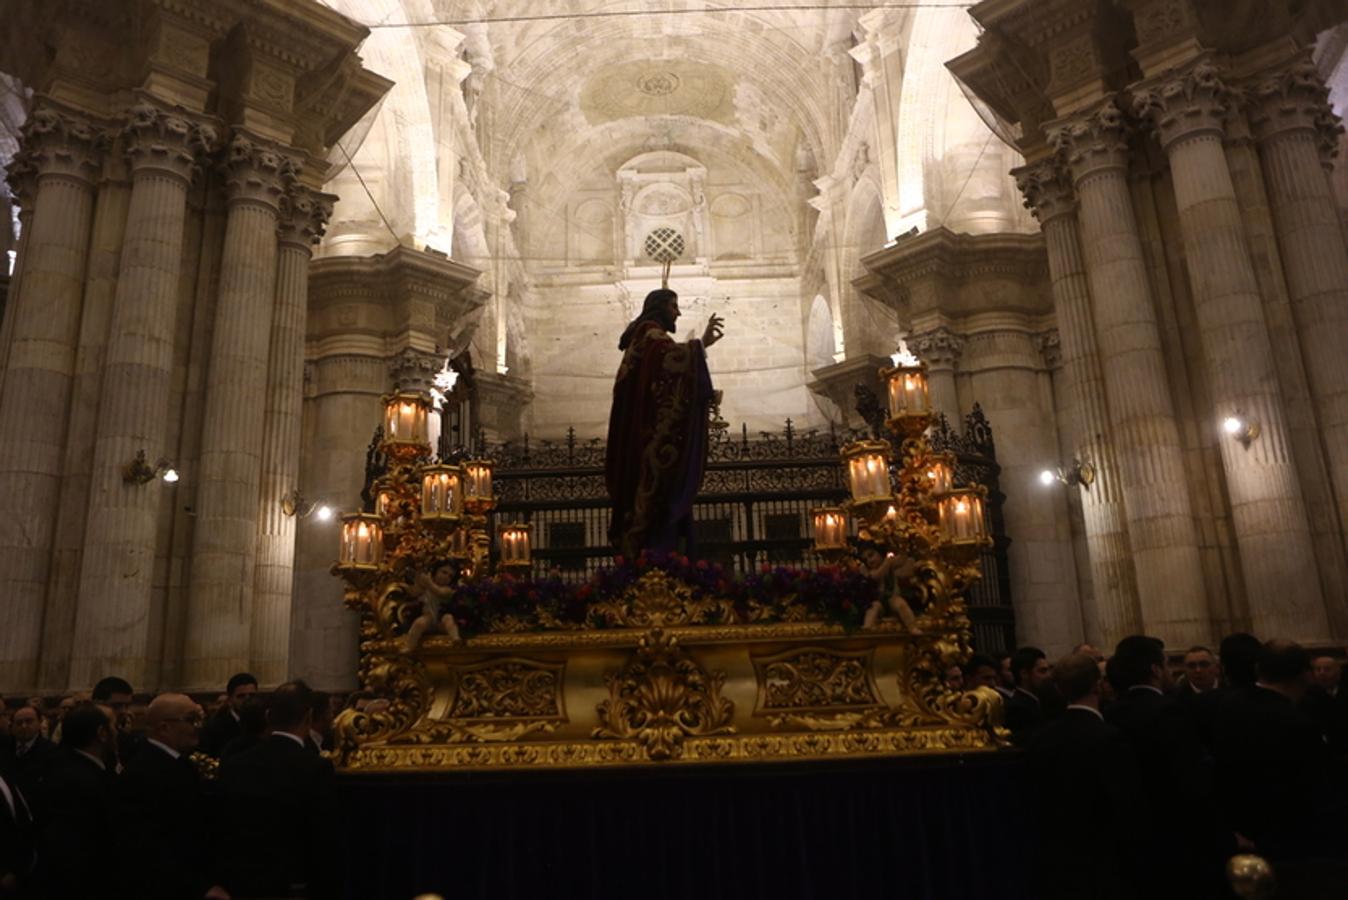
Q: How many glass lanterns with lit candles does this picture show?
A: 11